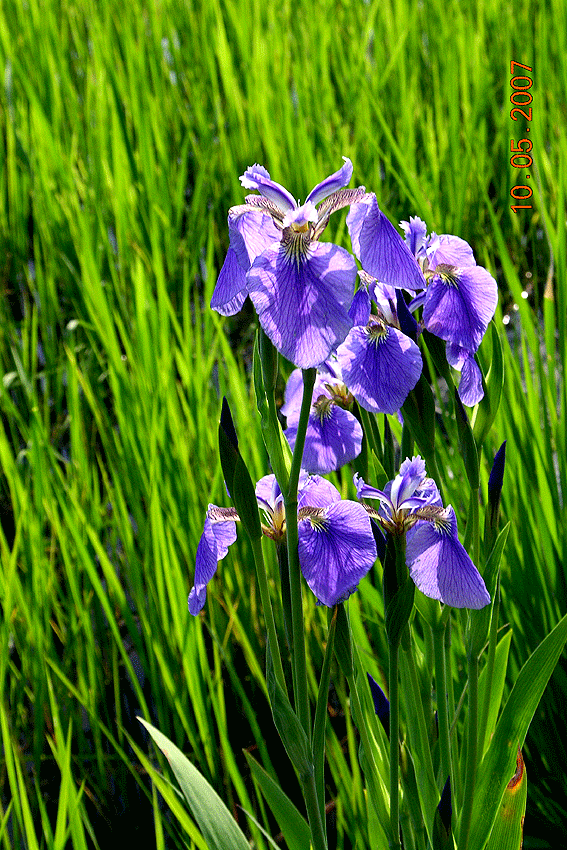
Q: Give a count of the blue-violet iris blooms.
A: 6